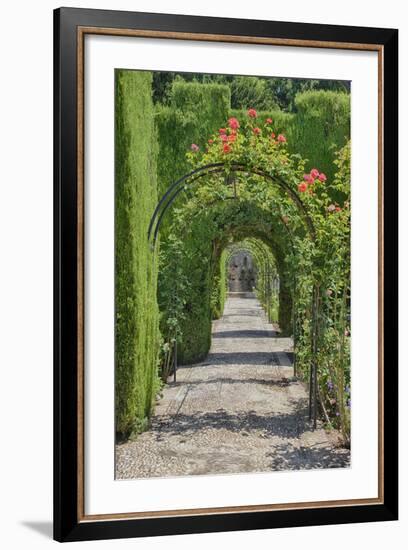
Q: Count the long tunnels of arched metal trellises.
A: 1